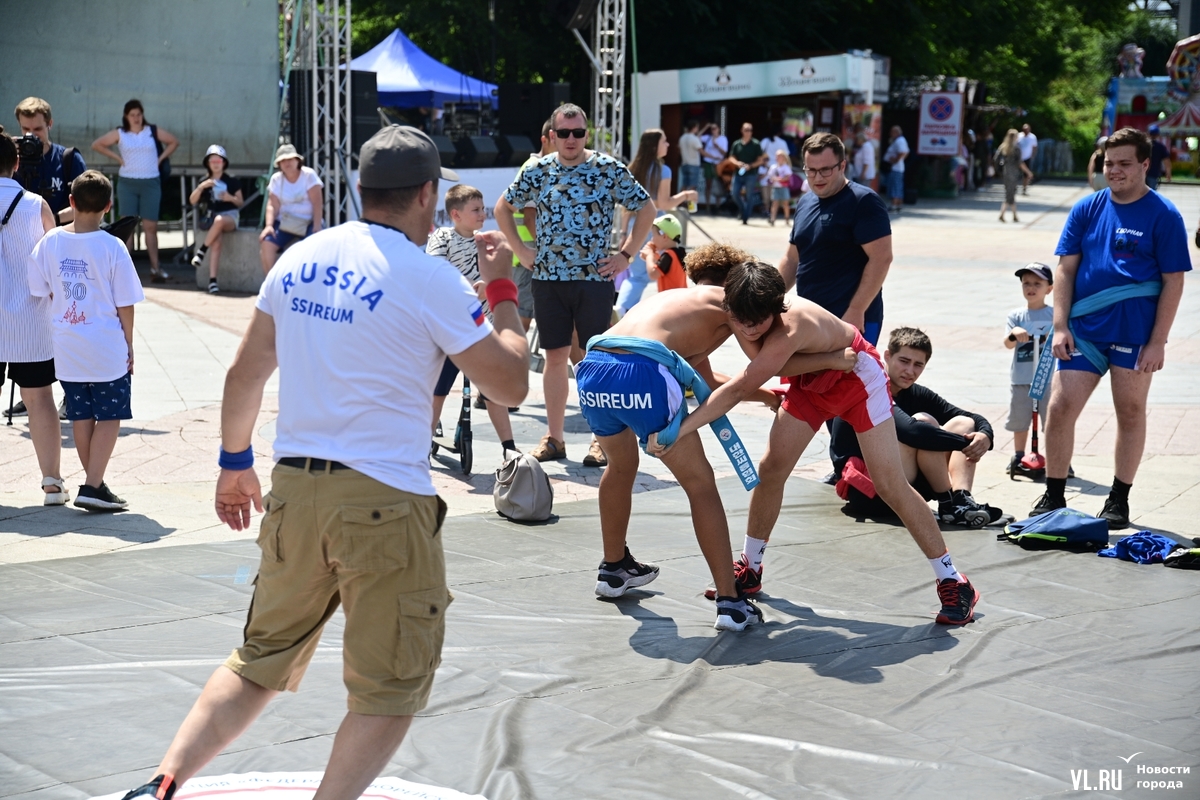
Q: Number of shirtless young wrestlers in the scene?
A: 2